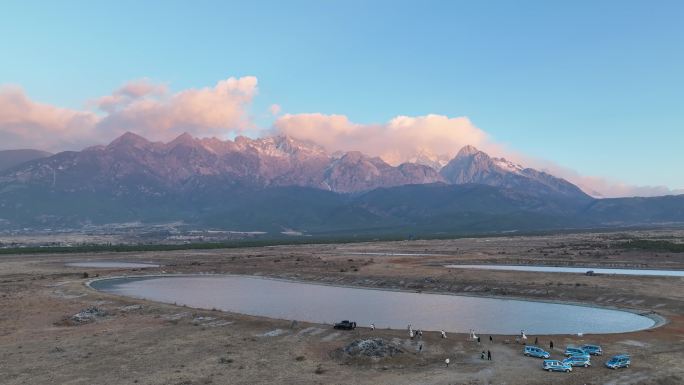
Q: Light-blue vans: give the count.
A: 6